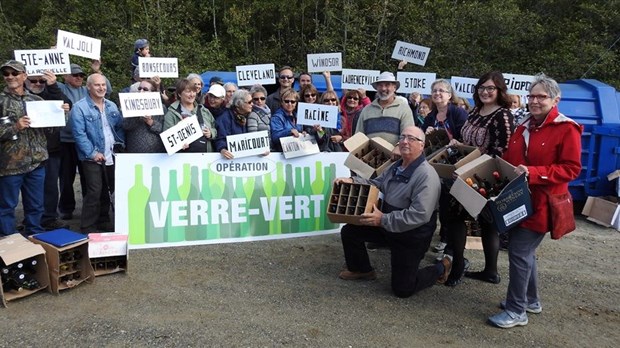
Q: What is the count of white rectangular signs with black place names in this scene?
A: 15